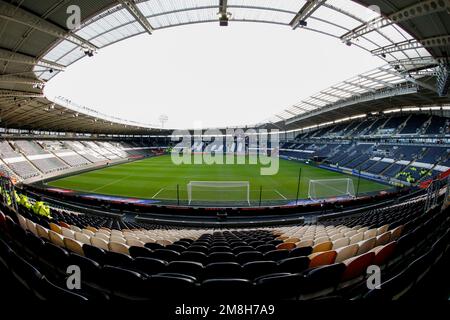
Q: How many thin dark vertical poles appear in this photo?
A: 4